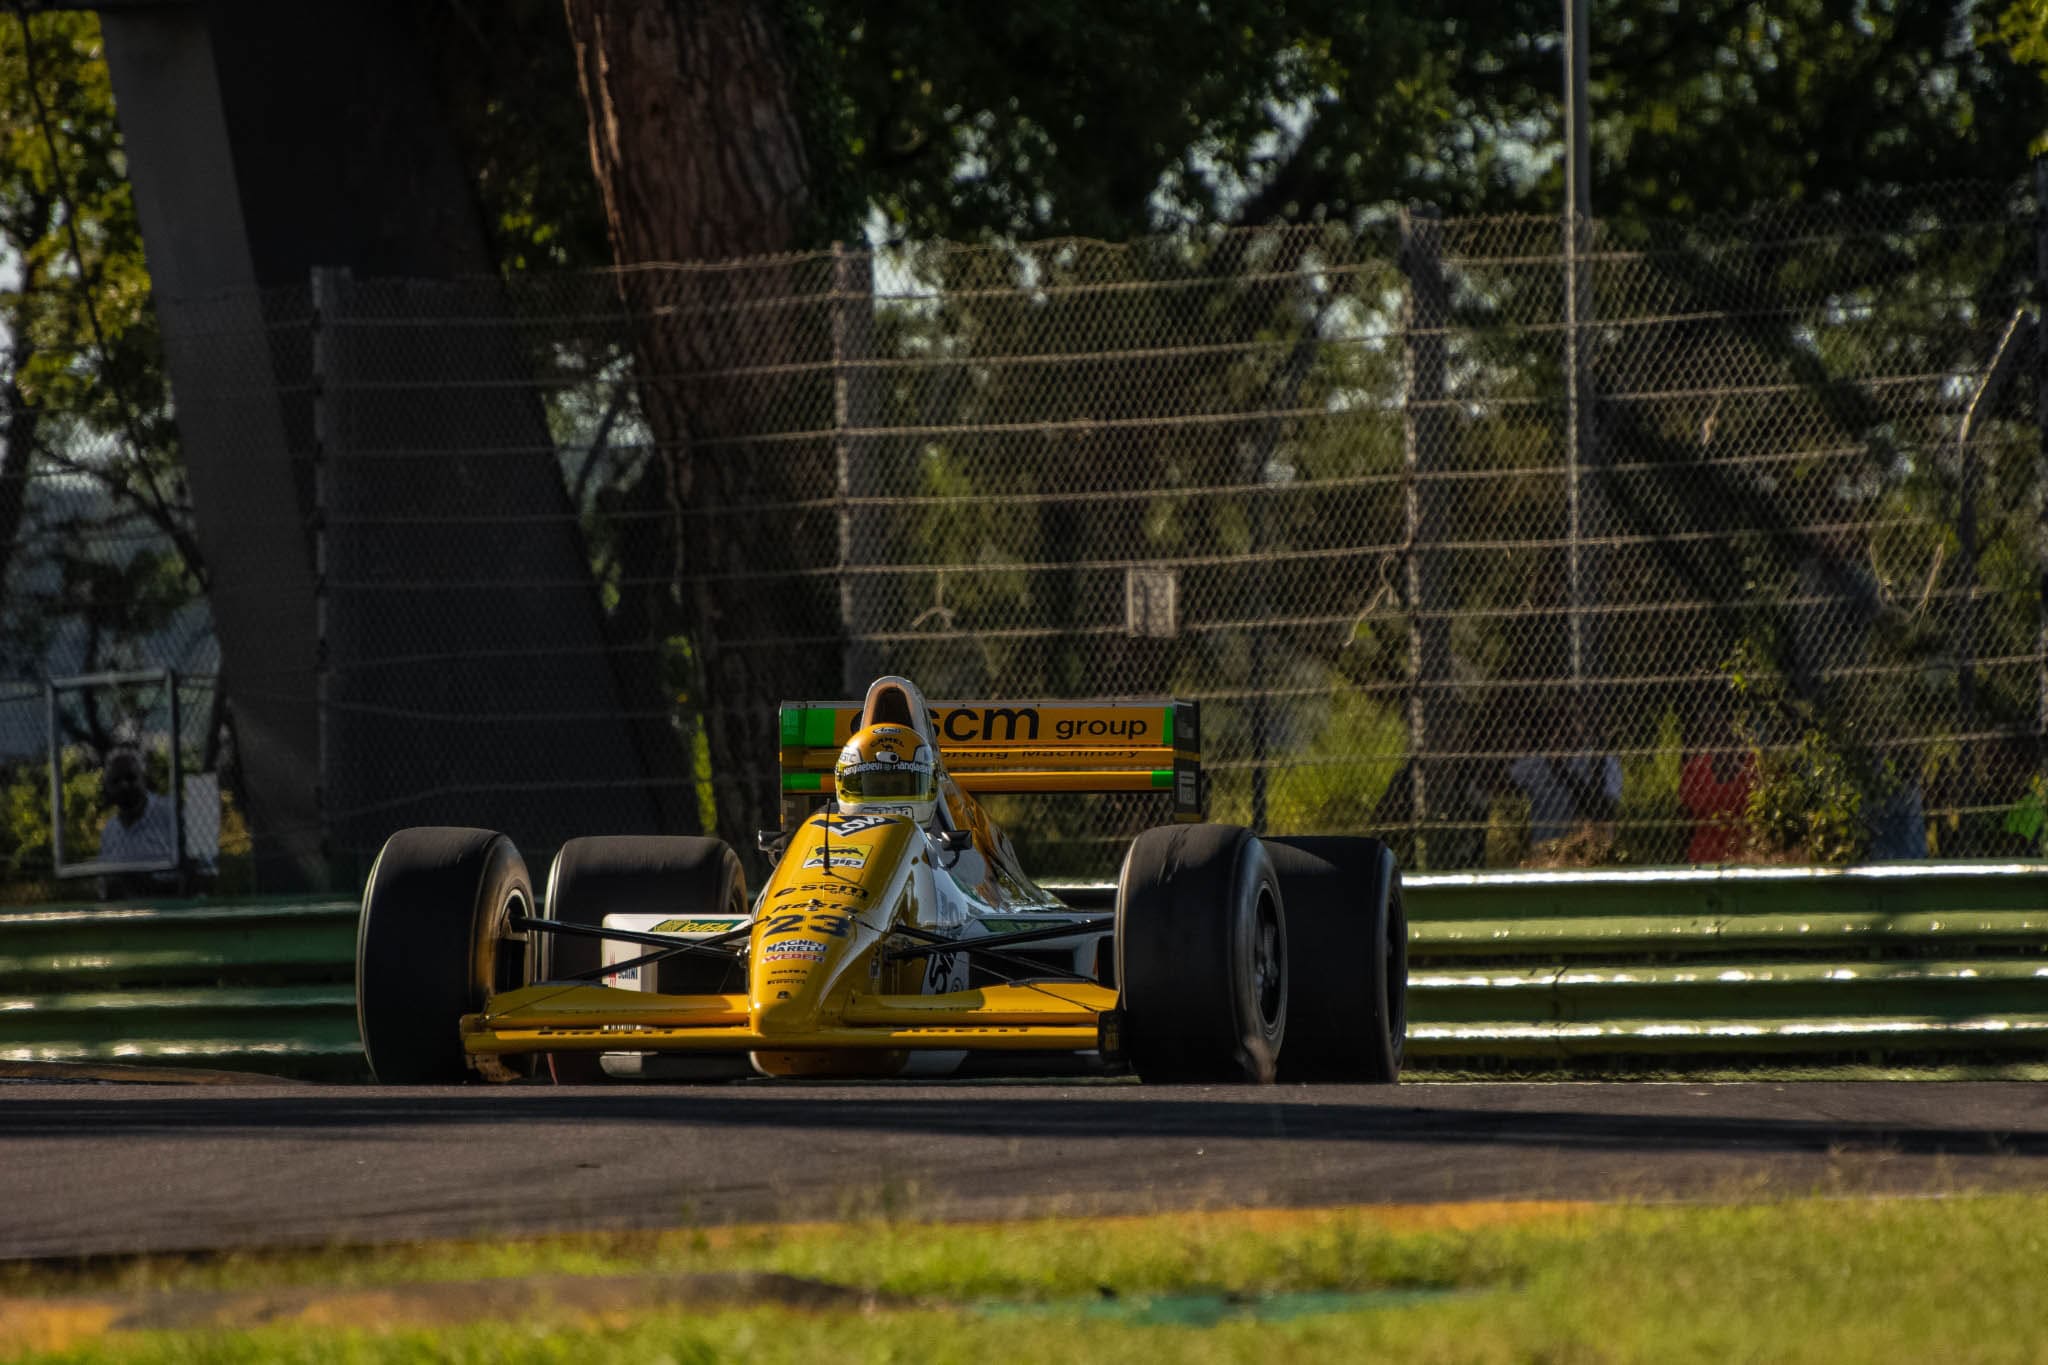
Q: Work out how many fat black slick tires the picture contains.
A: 4